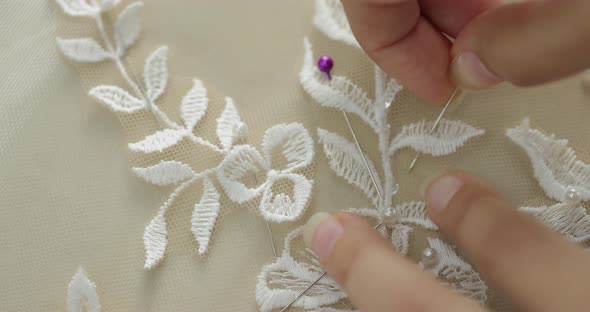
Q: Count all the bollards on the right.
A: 0